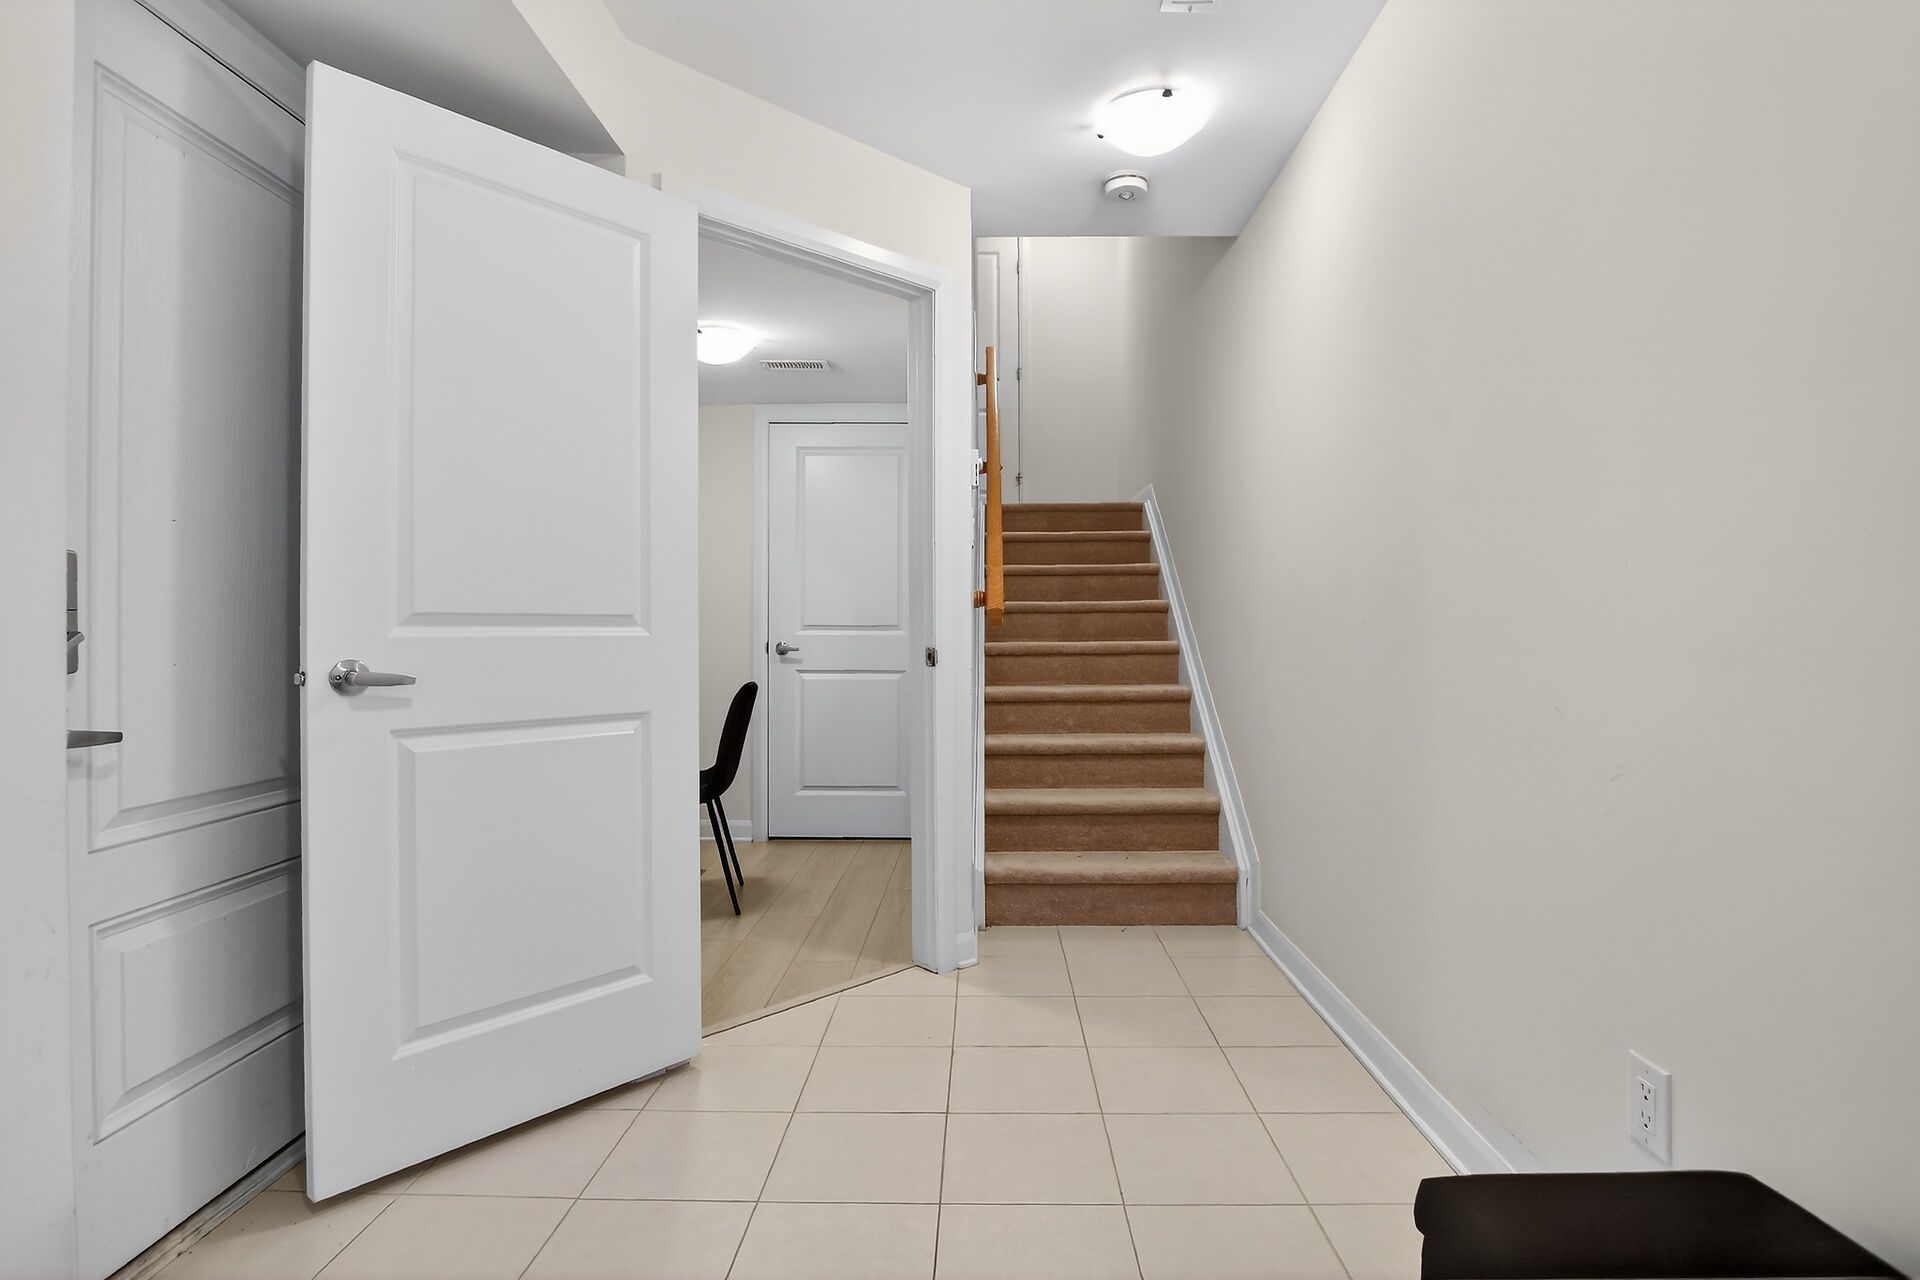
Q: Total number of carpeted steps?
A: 9